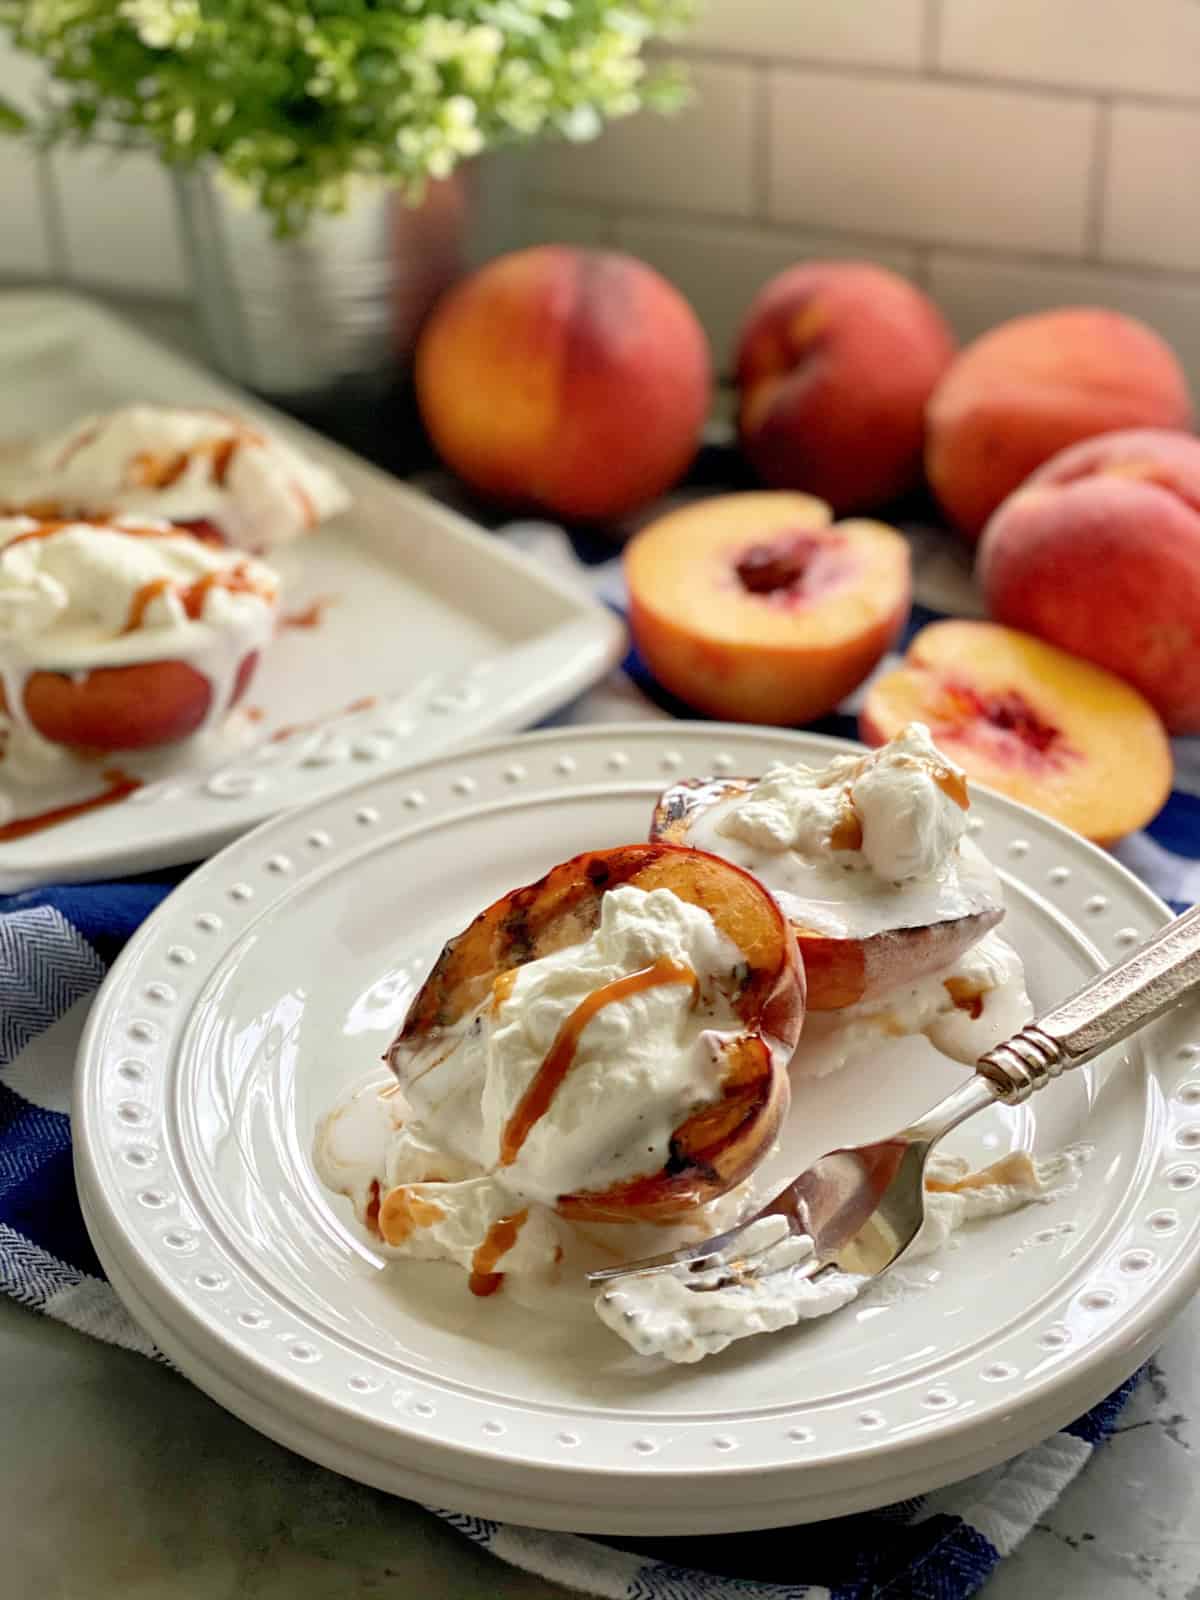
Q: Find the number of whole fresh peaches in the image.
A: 4